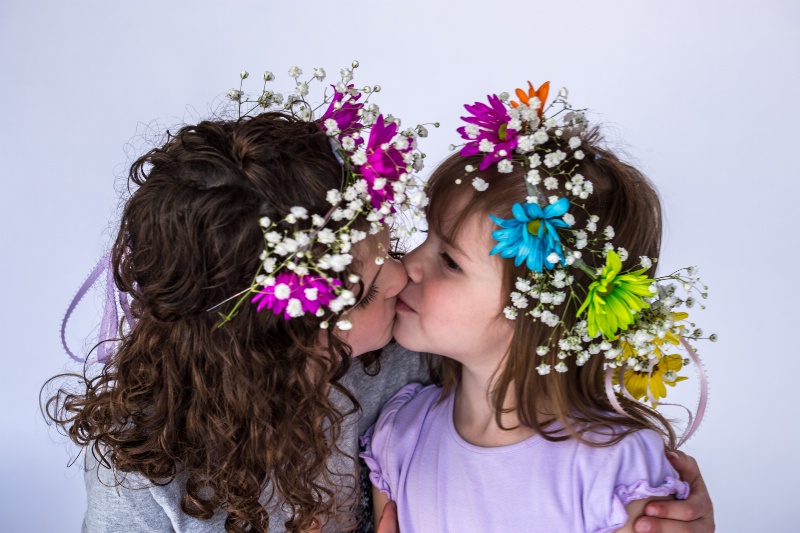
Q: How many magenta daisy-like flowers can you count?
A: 4